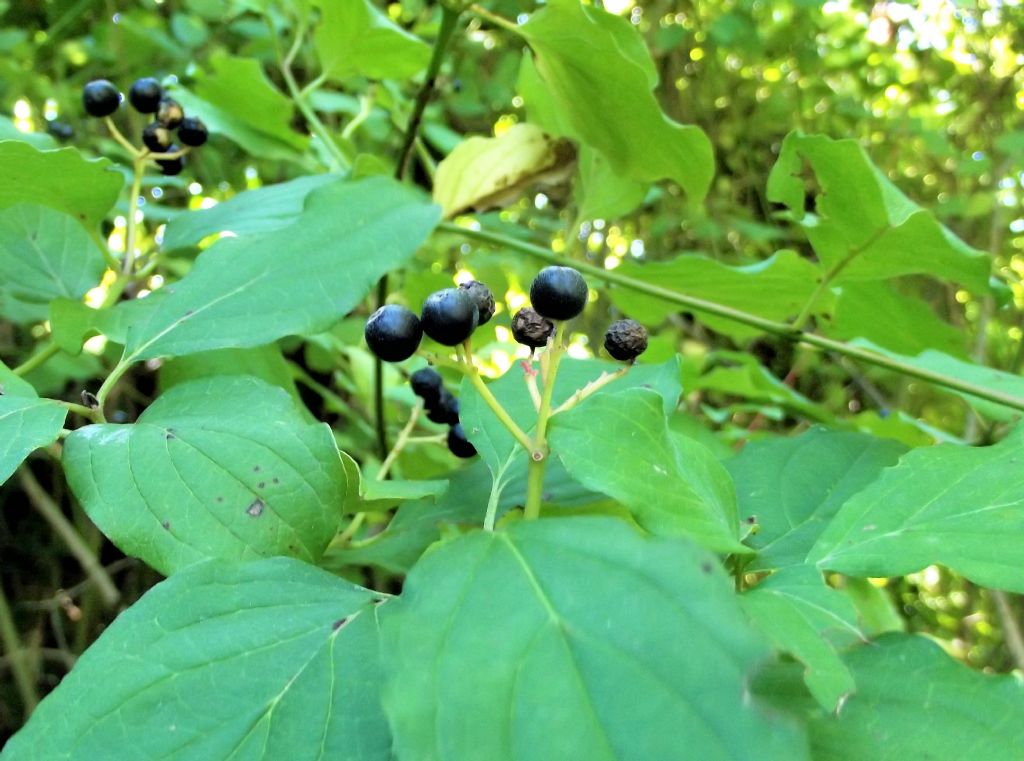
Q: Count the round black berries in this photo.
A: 15